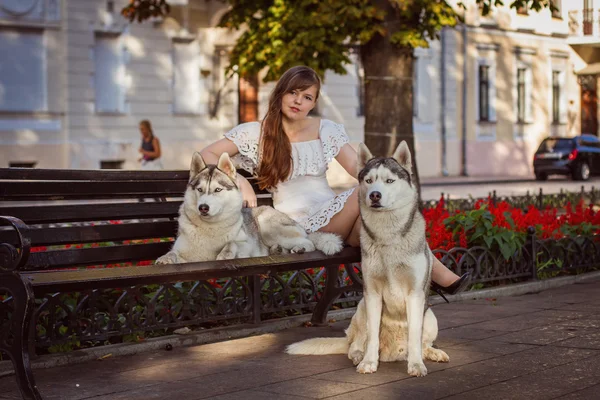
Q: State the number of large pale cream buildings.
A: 2